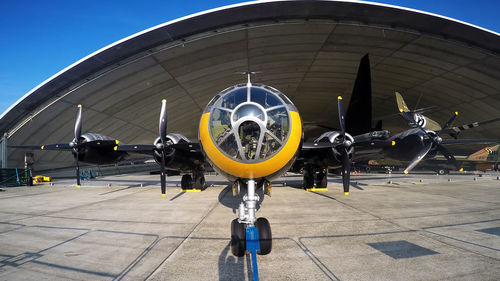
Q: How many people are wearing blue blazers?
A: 0